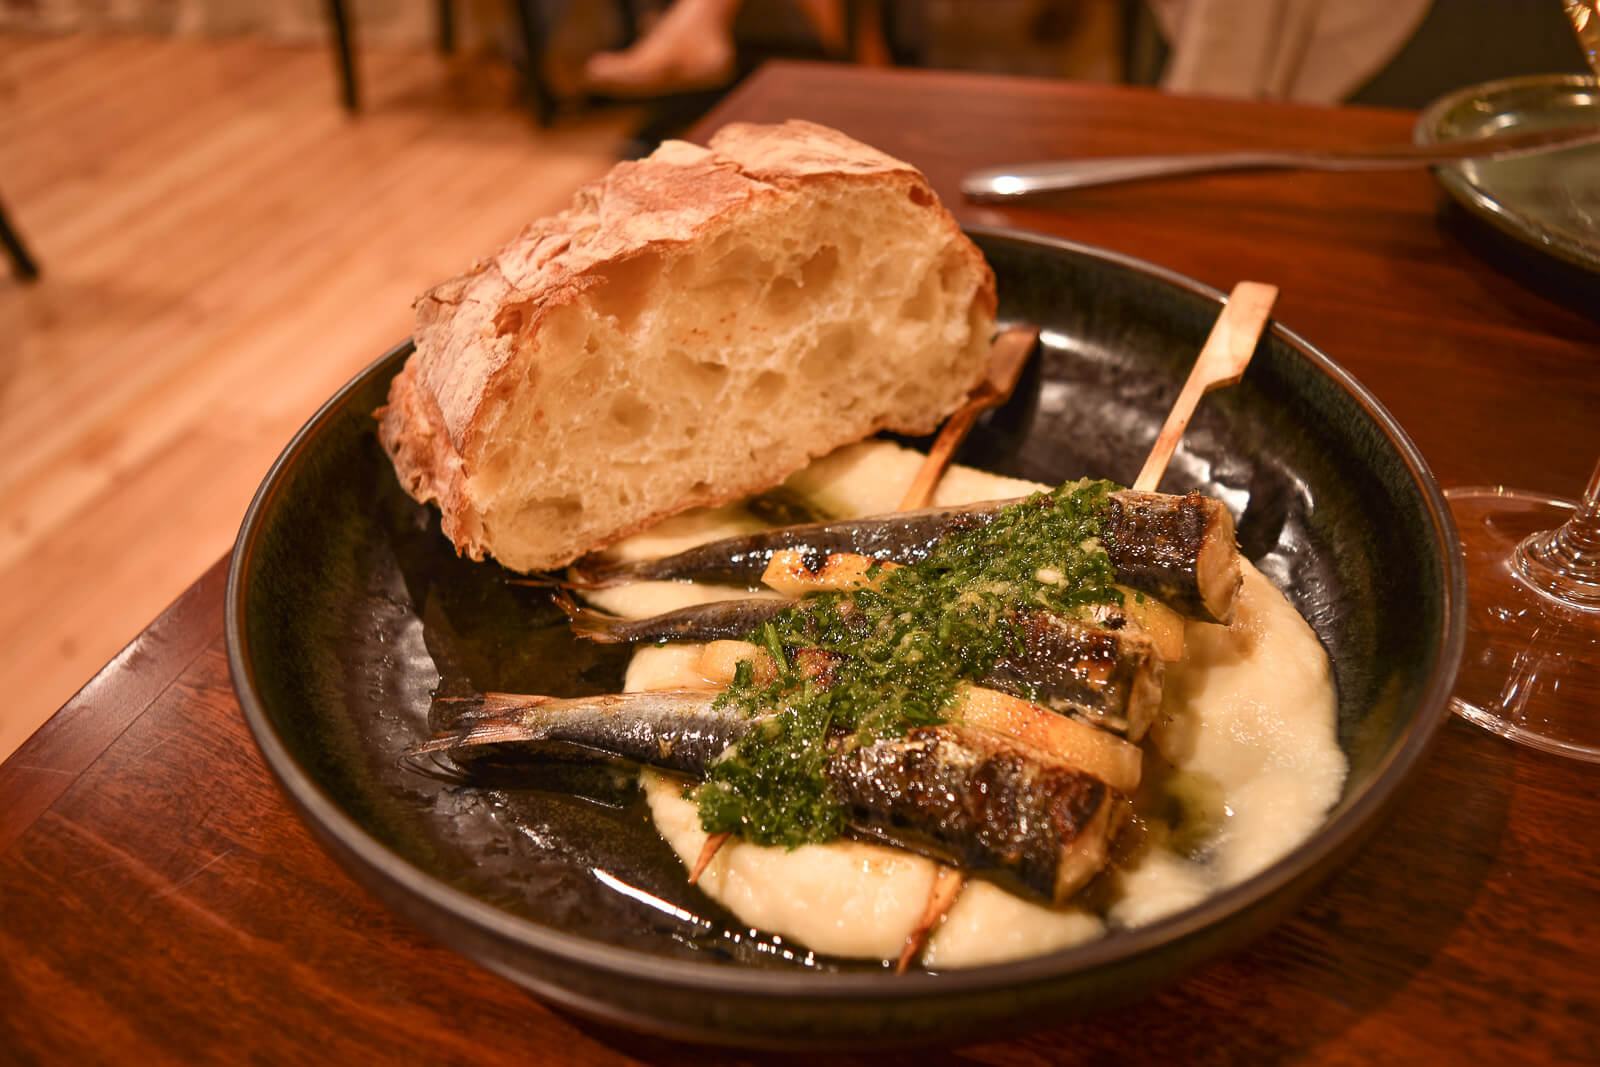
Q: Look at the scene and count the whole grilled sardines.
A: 3